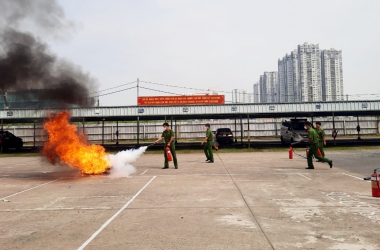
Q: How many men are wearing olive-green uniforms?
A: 4